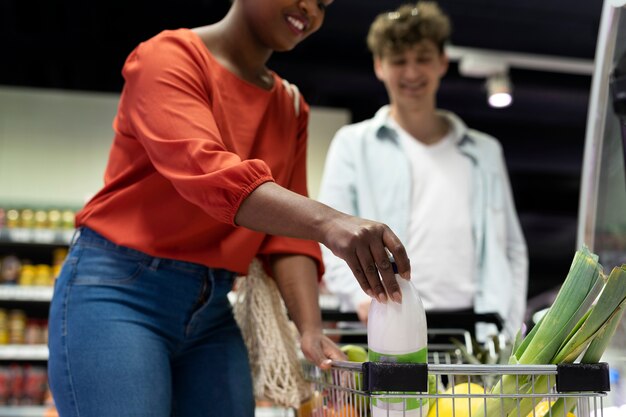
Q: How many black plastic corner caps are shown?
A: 2